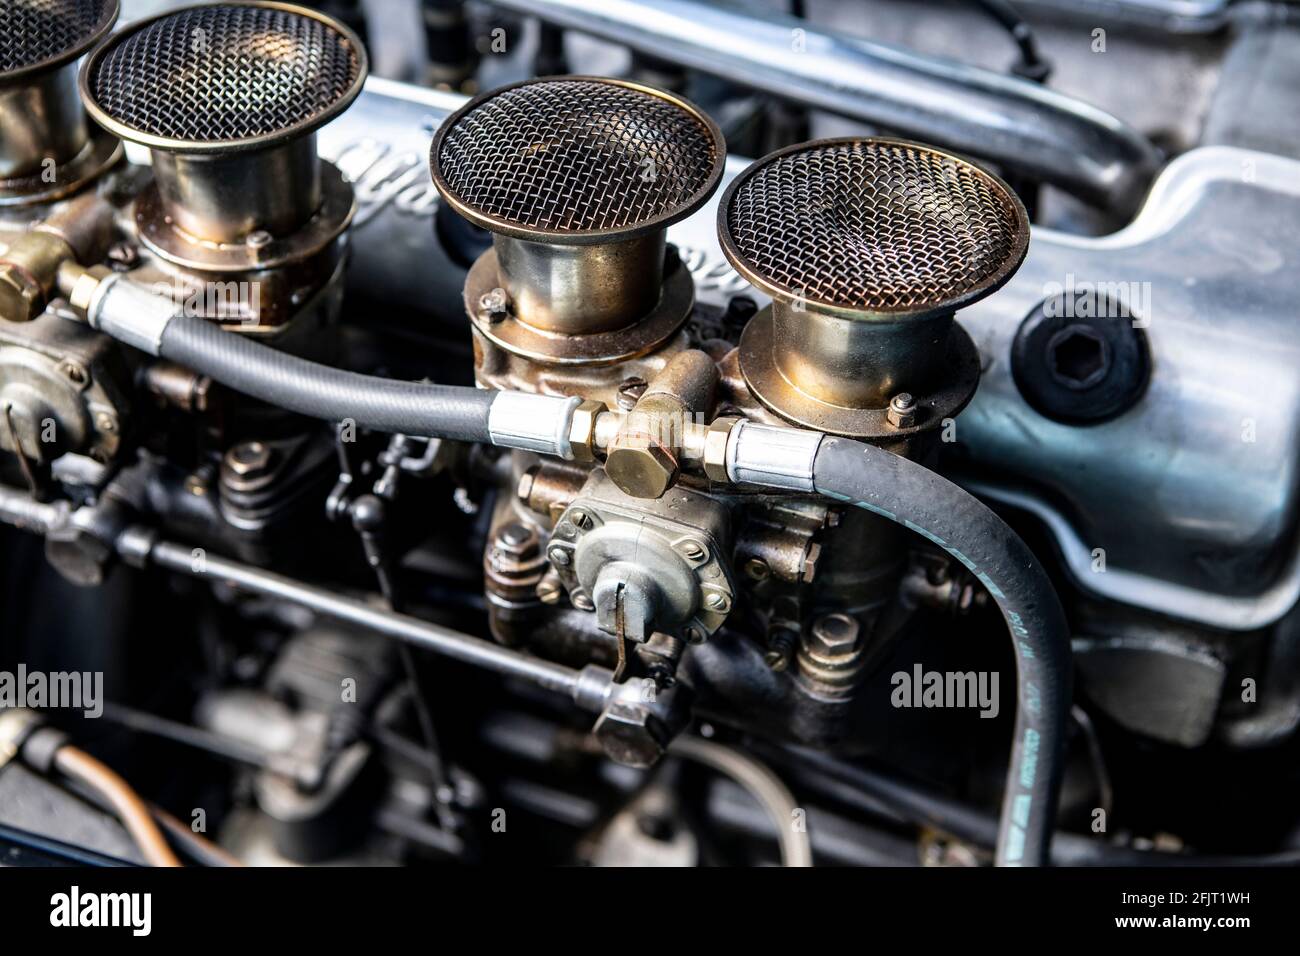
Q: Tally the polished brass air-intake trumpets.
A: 4